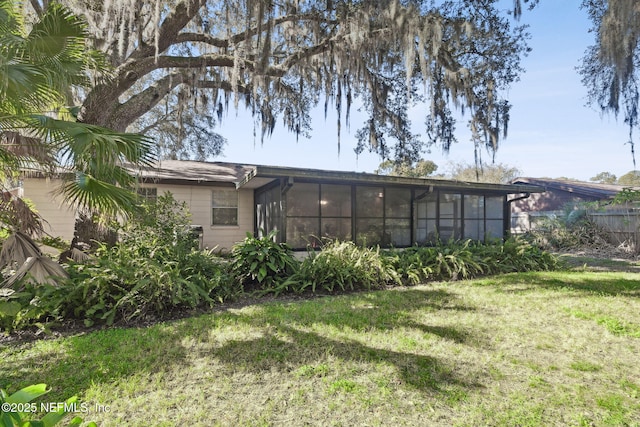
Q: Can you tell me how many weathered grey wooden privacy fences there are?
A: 1